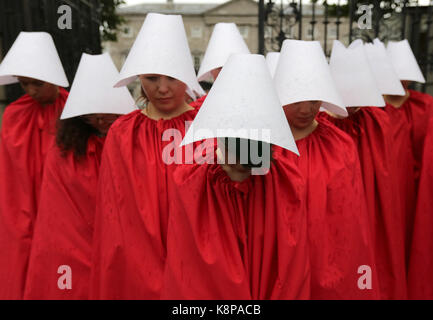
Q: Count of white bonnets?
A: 10